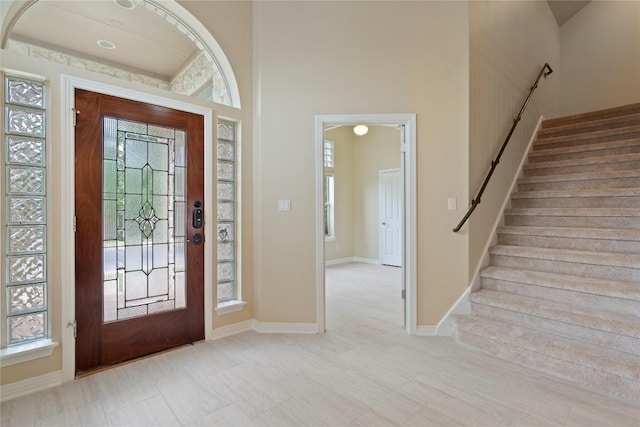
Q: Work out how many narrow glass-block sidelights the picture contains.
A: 2